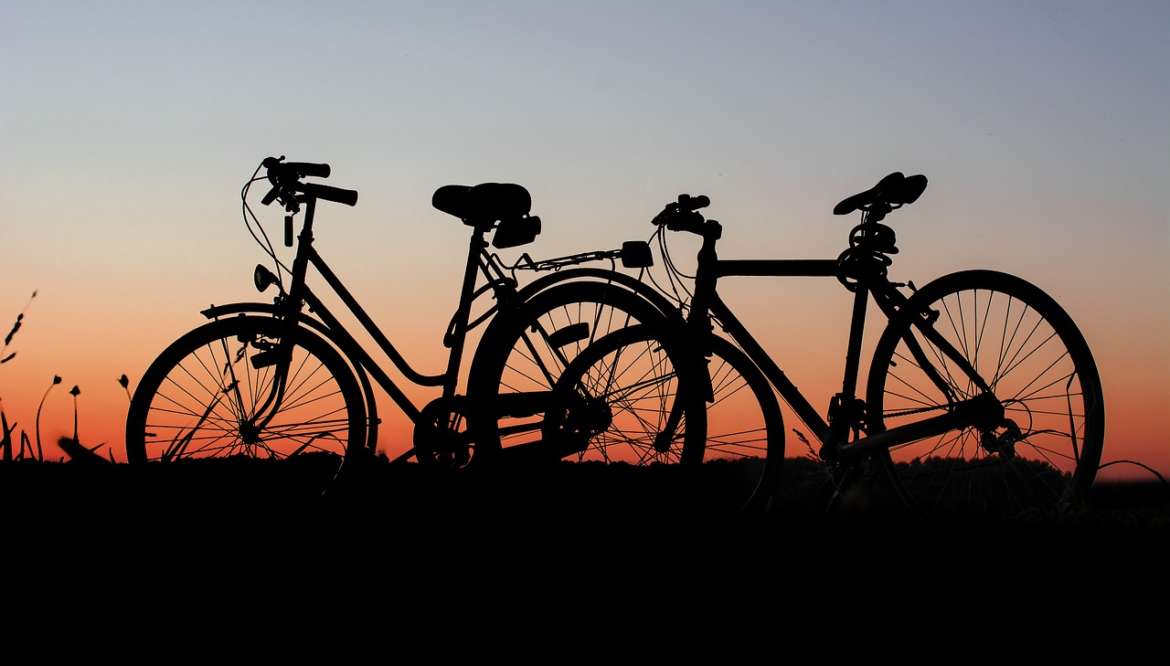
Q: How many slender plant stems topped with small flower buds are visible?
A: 3